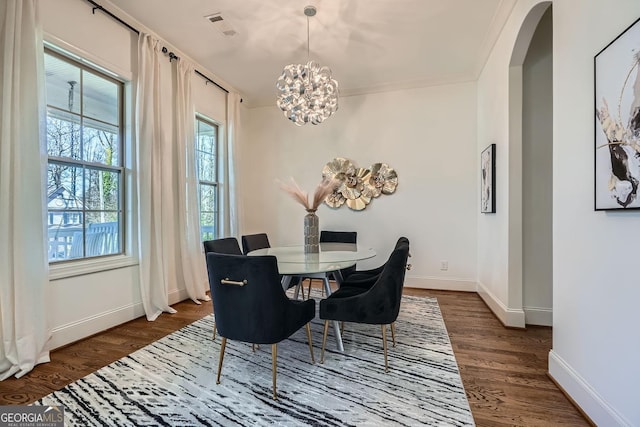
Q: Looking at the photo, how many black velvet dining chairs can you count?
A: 6